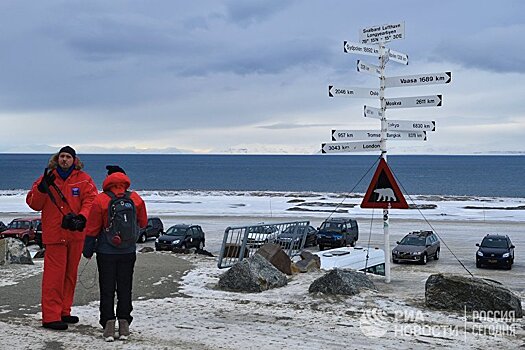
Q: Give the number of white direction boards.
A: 11